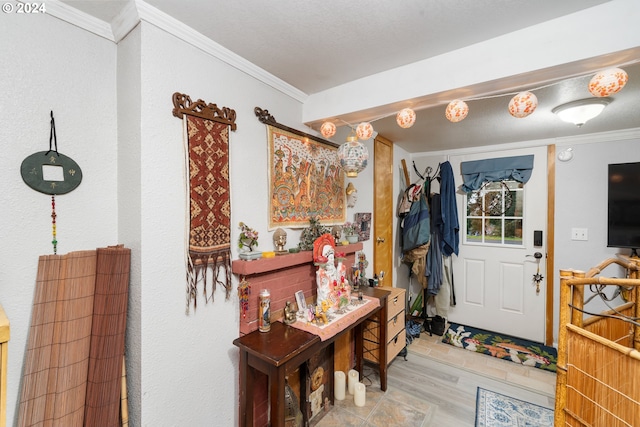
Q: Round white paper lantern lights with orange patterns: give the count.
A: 6